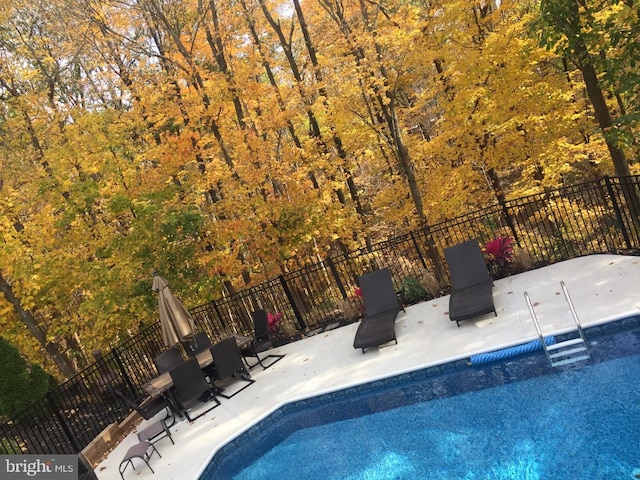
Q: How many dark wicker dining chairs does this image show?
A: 6